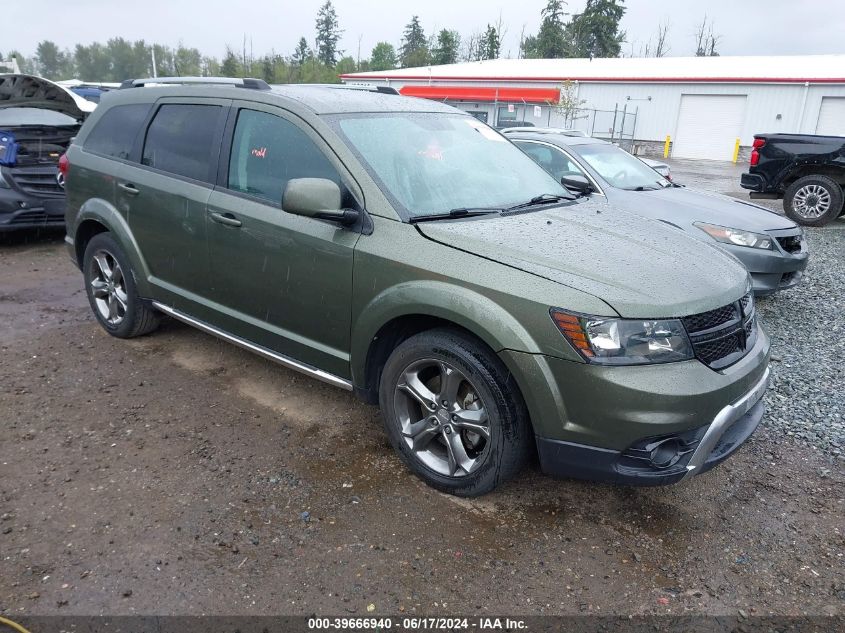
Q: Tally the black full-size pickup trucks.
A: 1